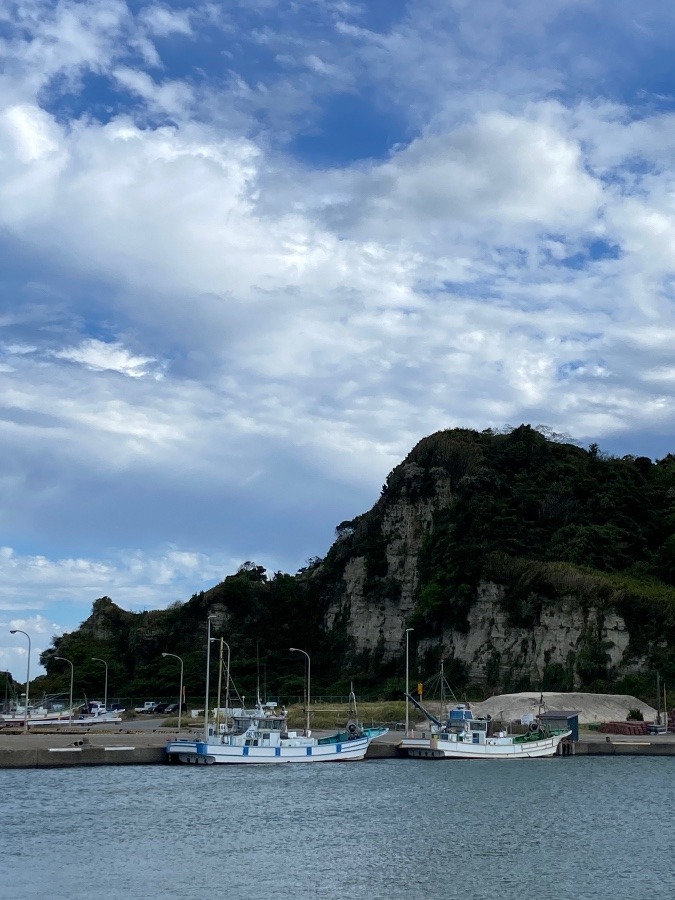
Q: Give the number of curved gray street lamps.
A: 6